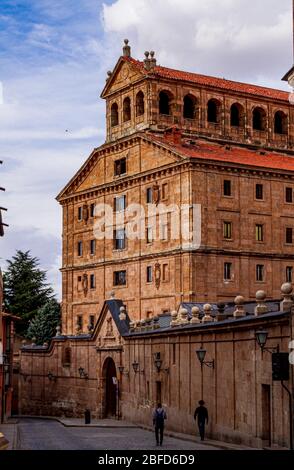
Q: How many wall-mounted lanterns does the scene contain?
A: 7